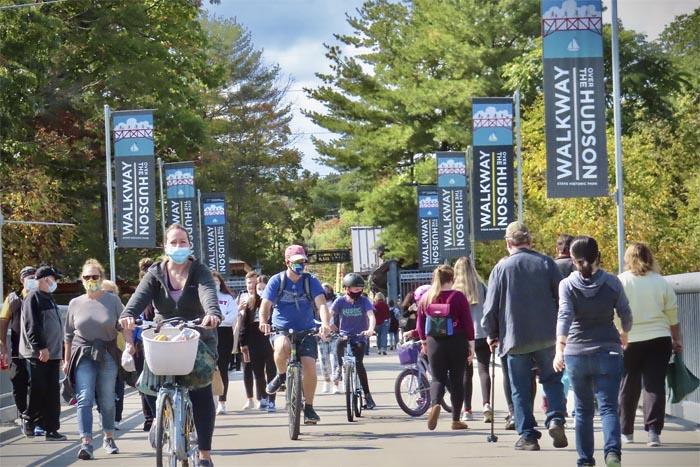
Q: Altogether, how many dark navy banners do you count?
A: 7